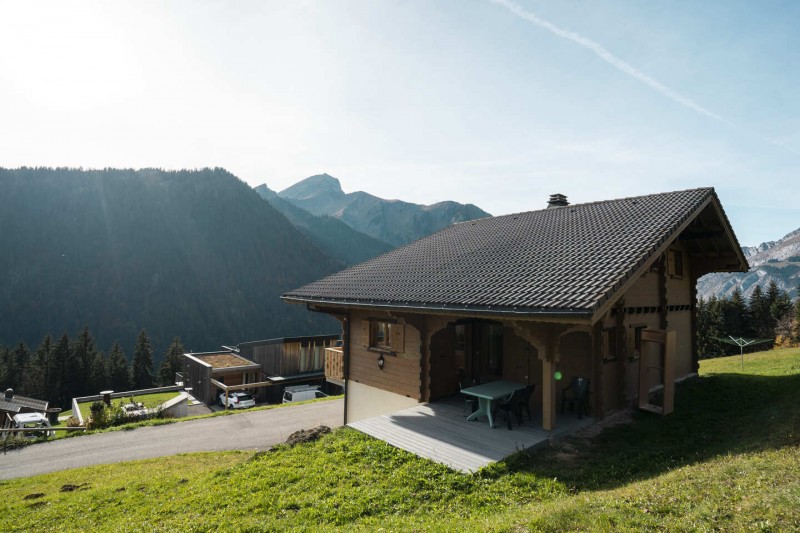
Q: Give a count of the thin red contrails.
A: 0